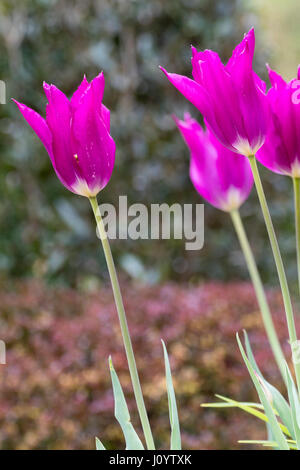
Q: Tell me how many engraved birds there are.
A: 0